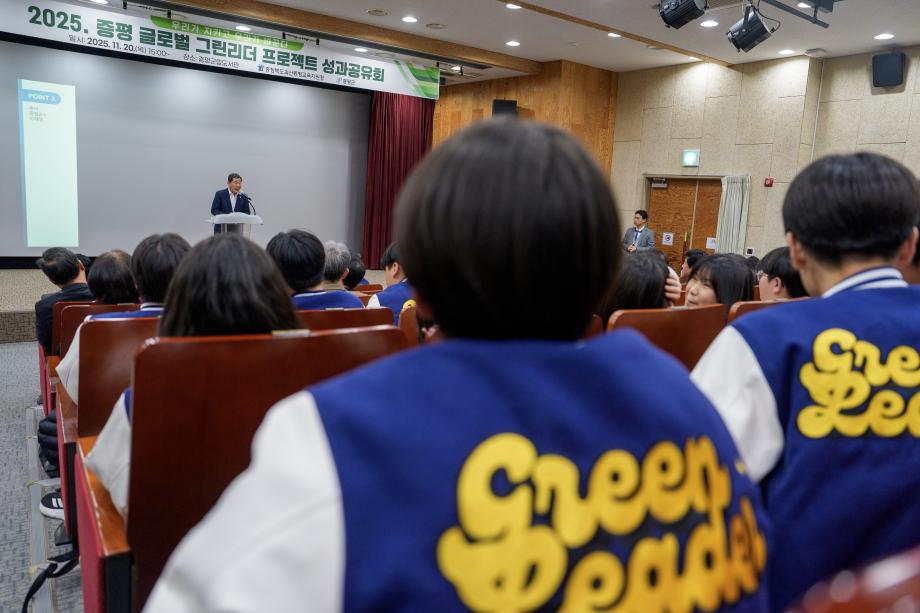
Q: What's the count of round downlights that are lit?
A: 13